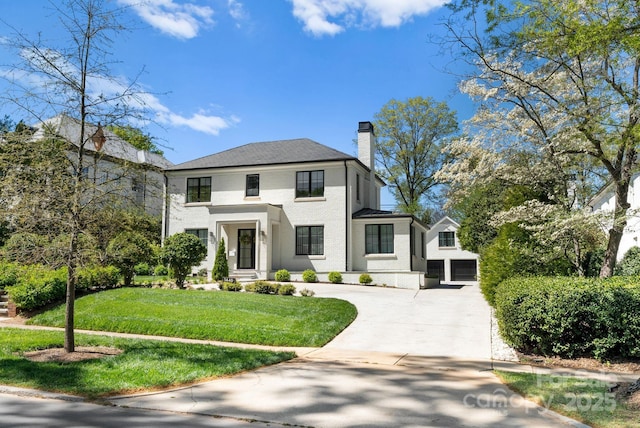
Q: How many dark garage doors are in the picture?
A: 2